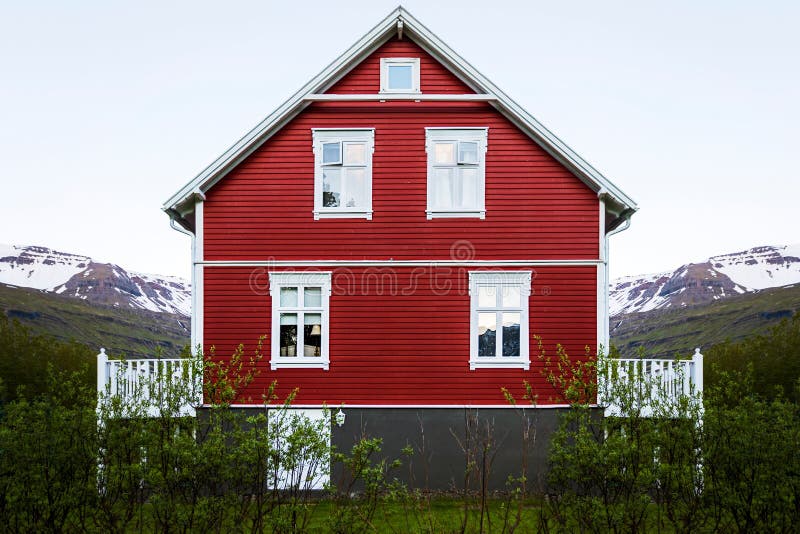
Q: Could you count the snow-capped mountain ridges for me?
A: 2